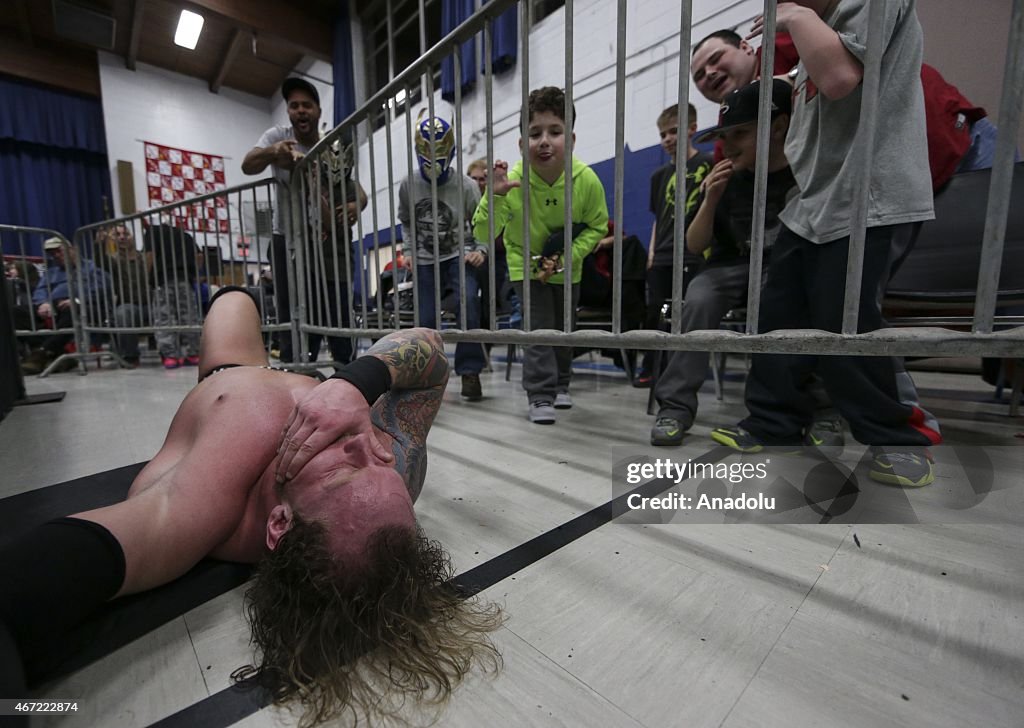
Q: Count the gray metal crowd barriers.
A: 3